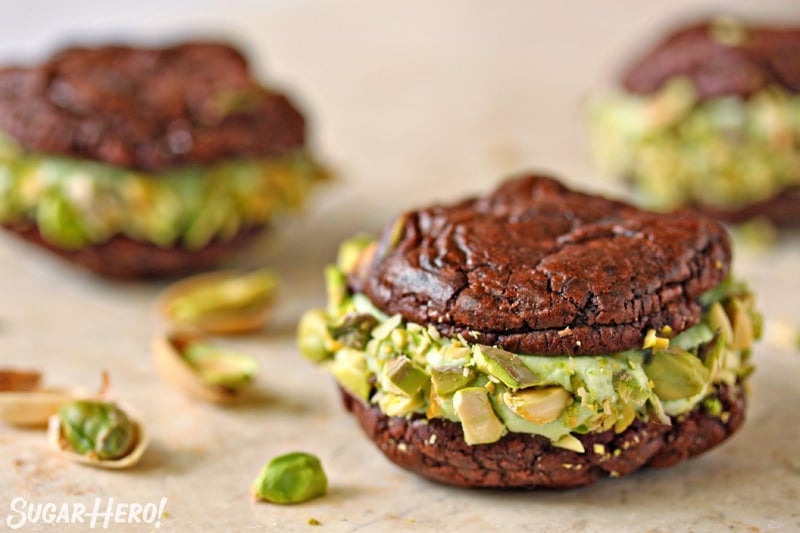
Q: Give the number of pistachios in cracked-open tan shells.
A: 3